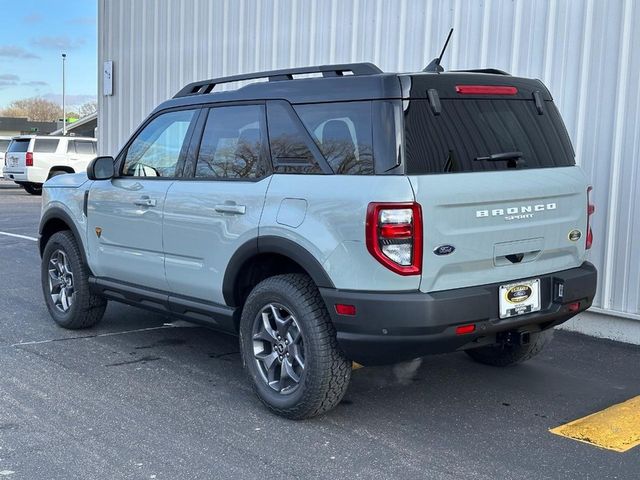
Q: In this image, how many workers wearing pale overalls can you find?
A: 0